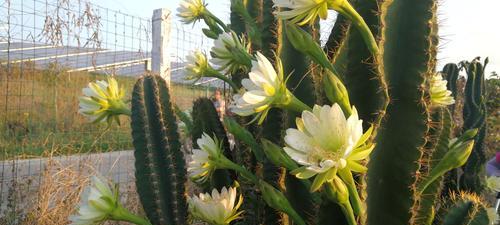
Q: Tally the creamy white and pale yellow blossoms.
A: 11